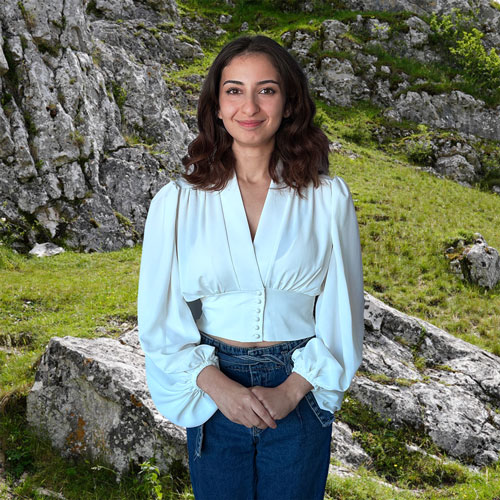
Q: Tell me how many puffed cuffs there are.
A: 2